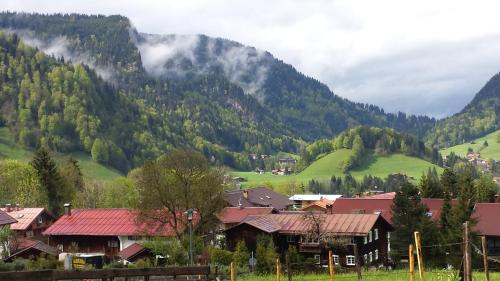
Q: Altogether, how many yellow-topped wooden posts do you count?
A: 5